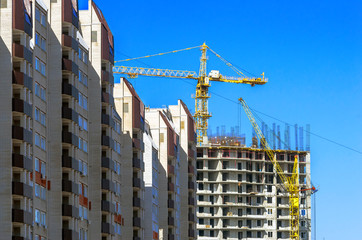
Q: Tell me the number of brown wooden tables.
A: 0